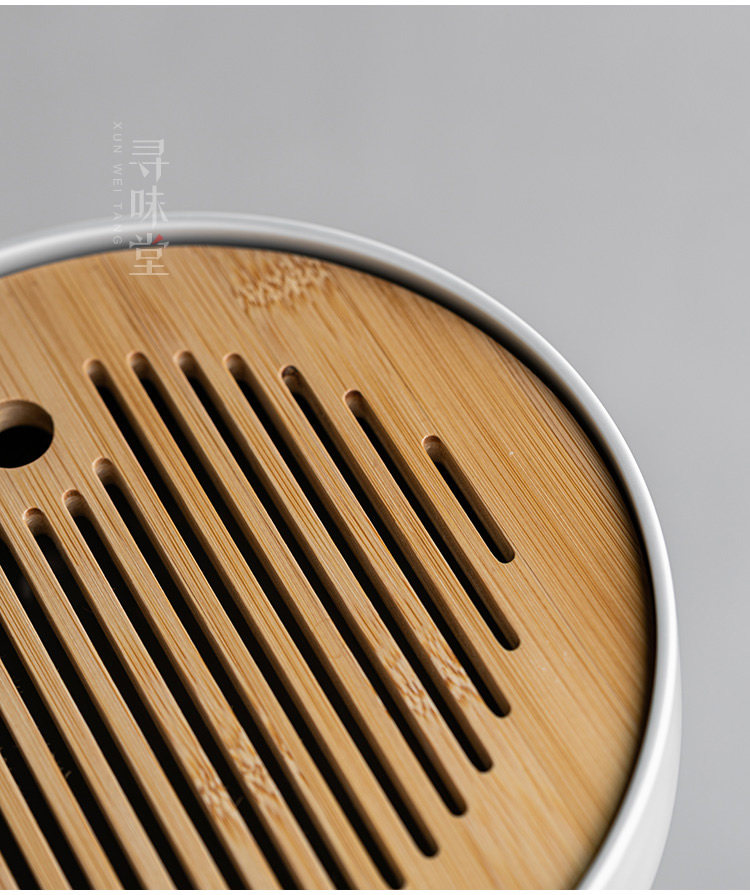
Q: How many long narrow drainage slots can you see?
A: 14